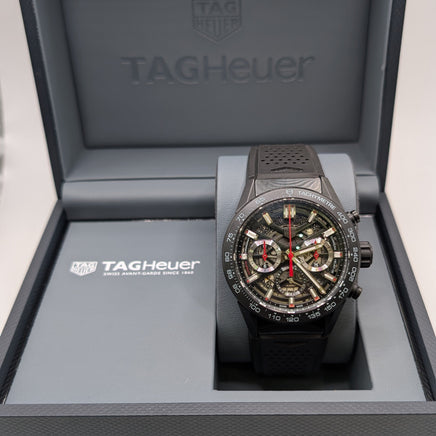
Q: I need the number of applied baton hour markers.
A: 12